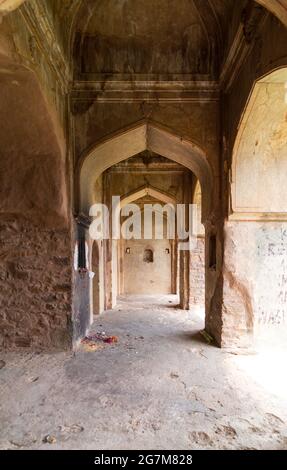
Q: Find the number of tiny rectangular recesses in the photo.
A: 2